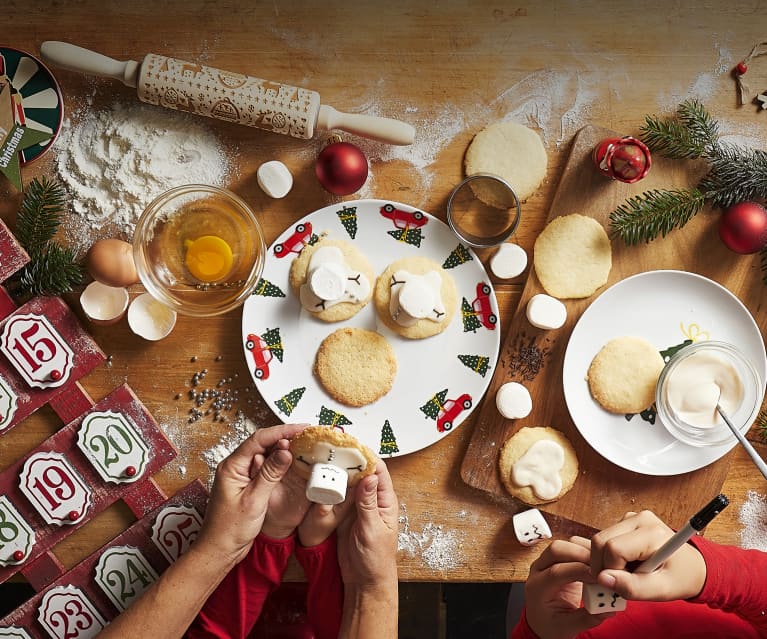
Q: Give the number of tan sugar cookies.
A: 8